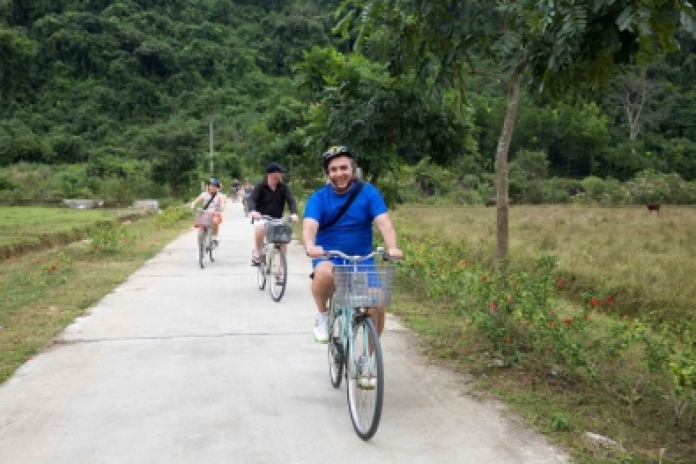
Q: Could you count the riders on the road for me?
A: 5